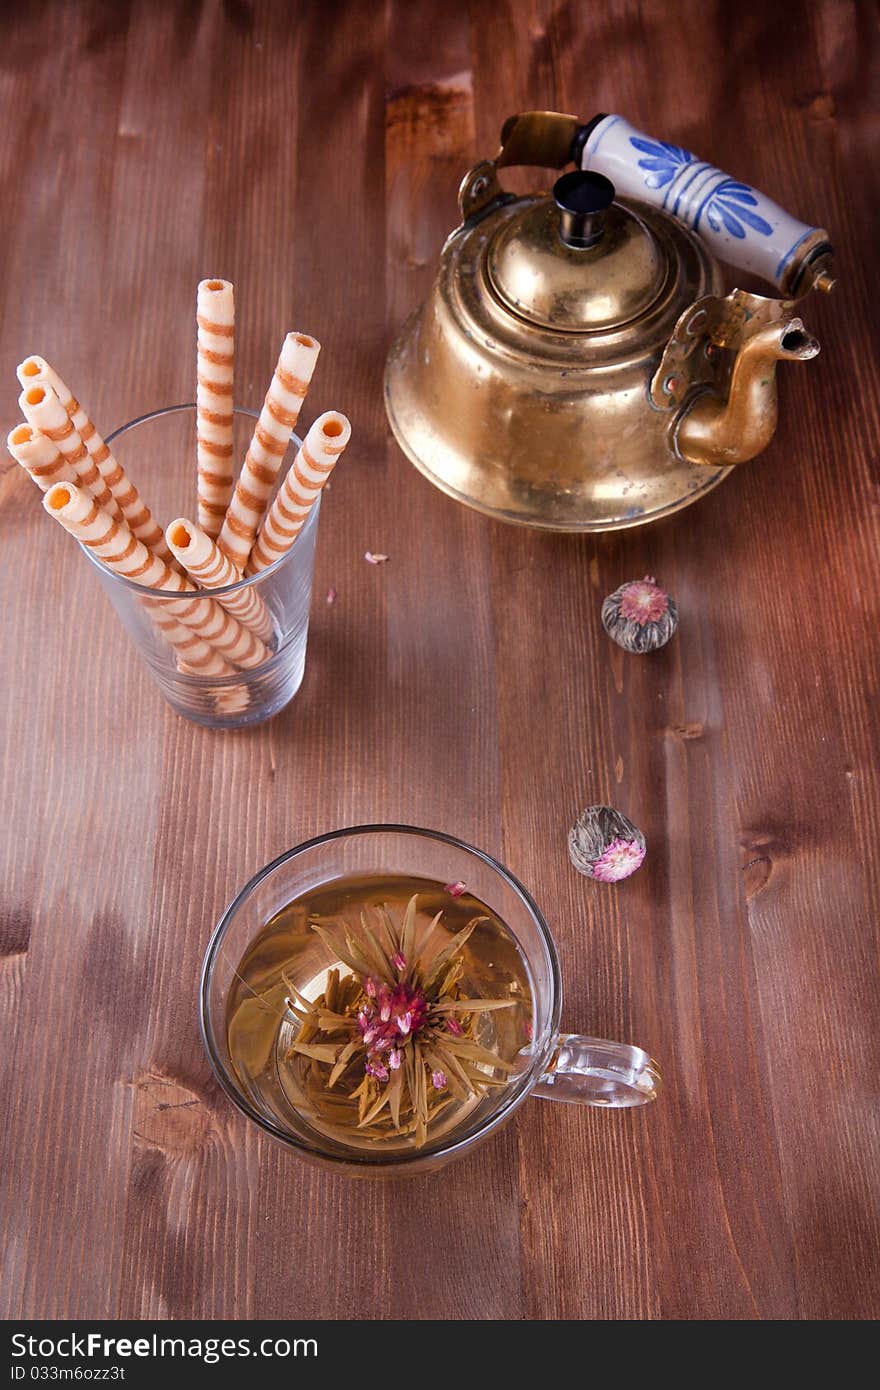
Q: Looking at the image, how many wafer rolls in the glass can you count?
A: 8